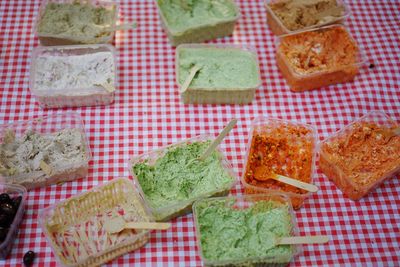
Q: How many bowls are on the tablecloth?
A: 13